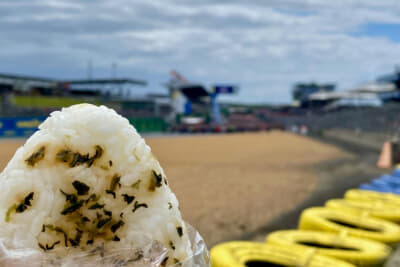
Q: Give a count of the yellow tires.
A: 5